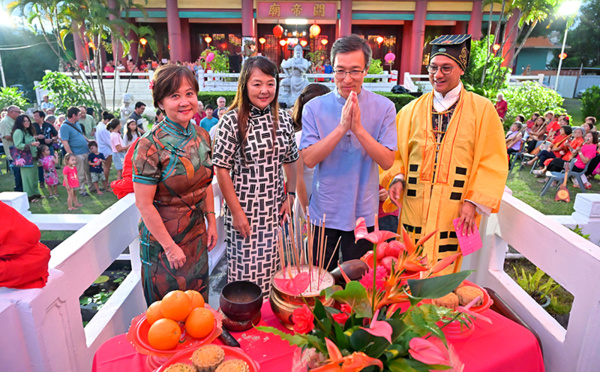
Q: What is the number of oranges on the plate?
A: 5